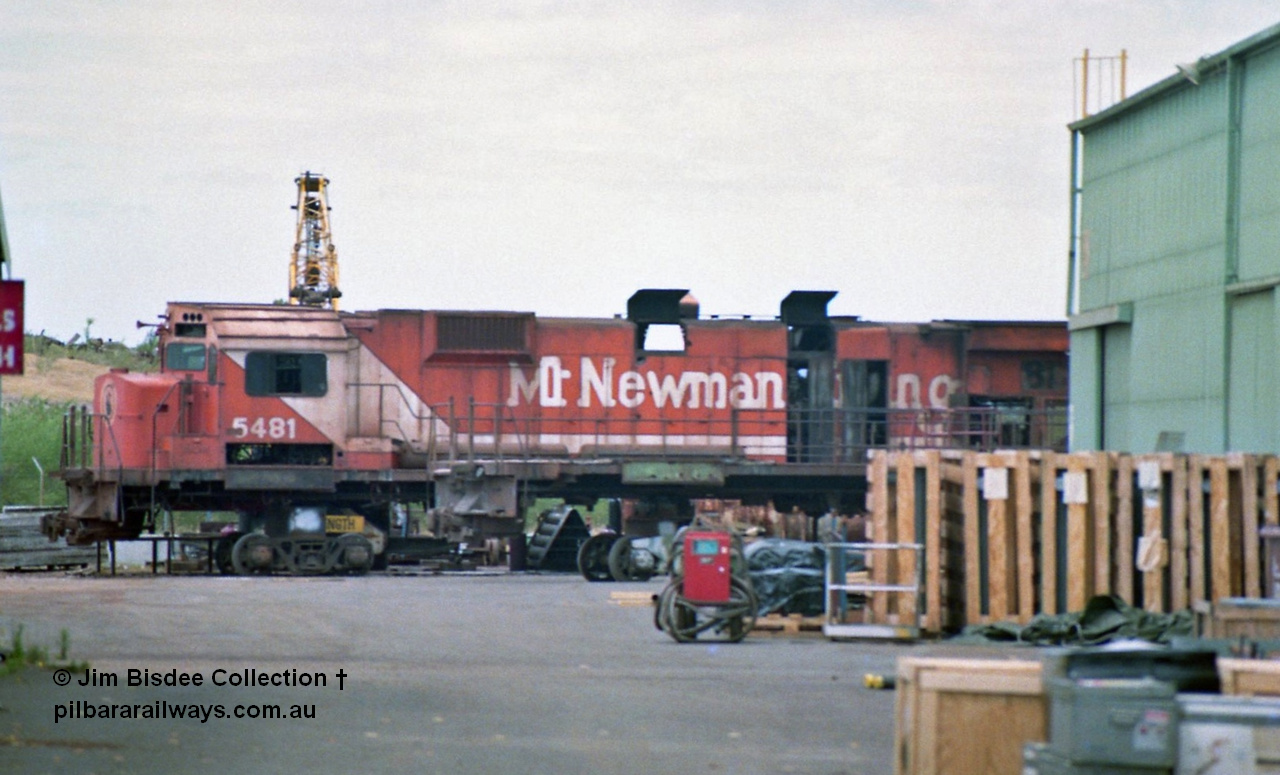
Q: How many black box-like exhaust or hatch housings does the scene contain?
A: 2